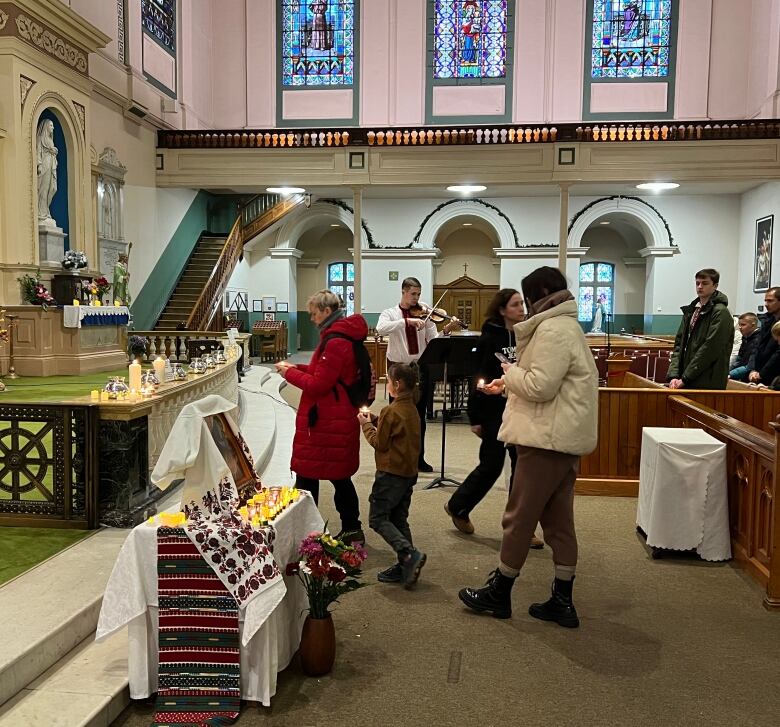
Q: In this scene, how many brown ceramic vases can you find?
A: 1